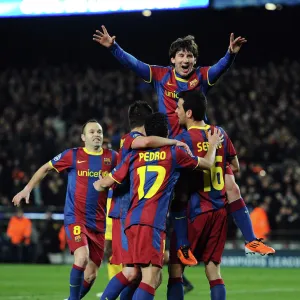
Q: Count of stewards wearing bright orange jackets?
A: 3